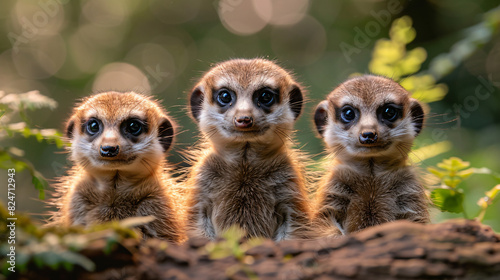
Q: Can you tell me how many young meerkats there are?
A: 3